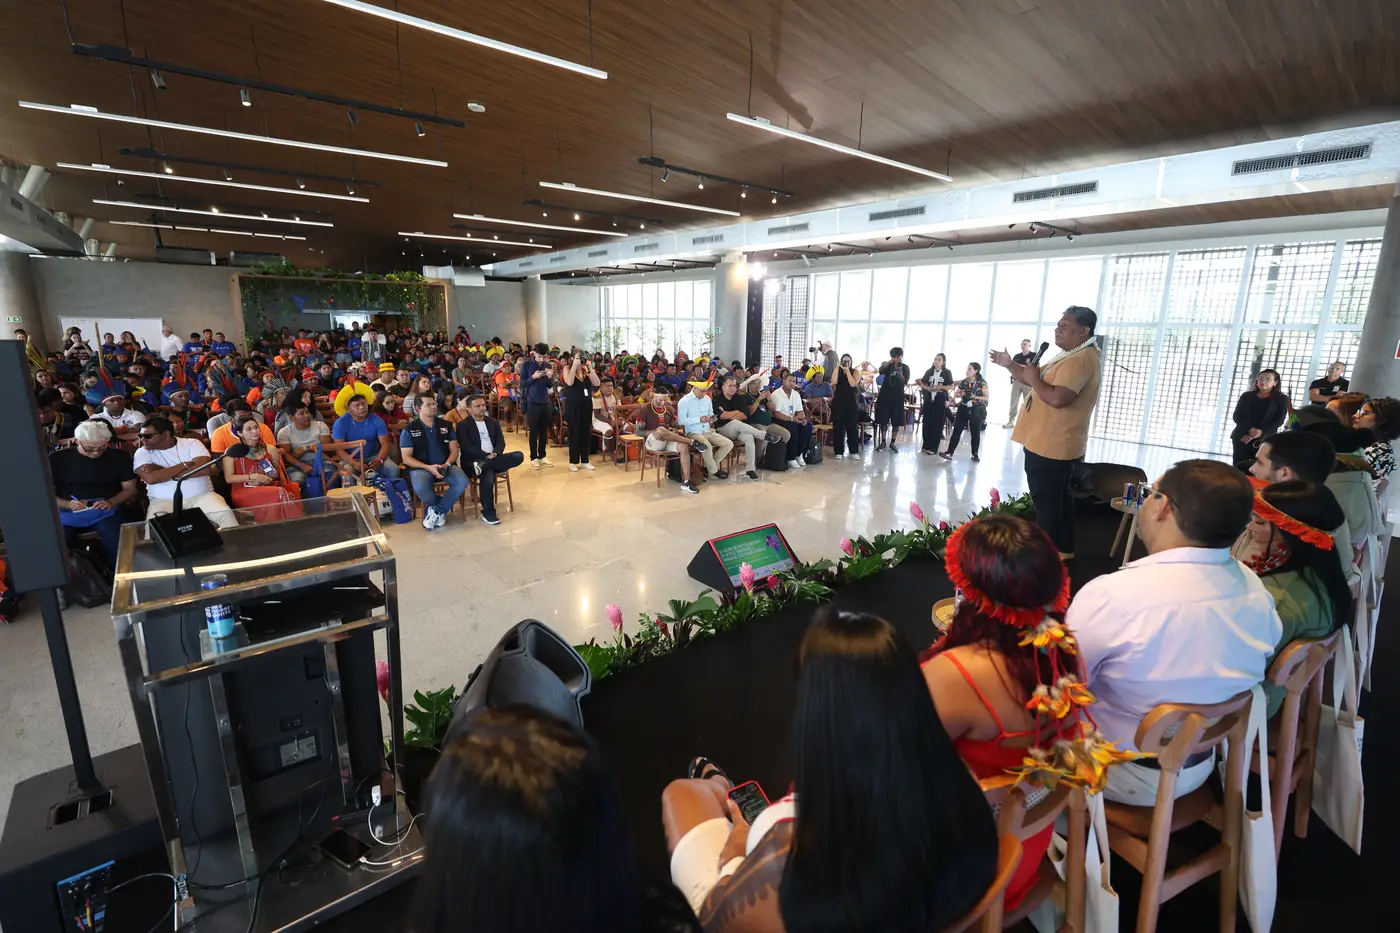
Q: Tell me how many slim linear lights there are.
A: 9